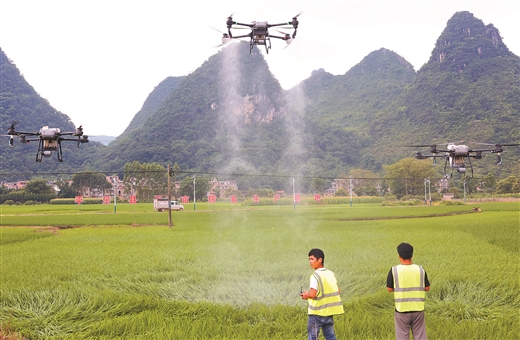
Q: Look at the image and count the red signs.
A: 11